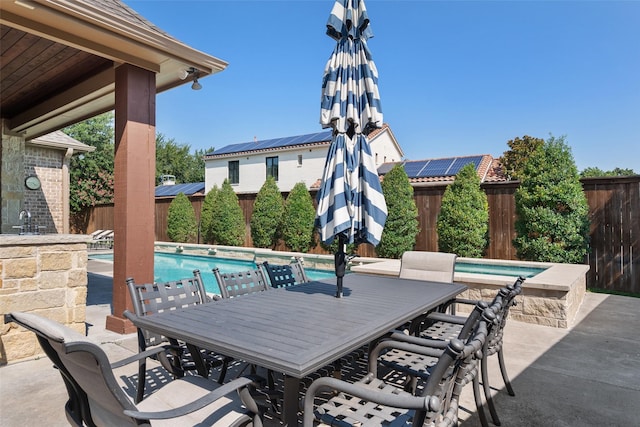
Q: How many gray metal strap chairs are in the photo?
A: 6